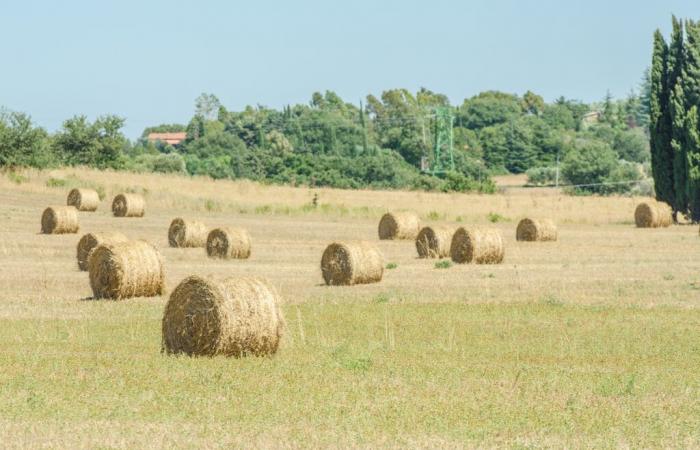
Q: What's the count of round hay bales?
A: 14